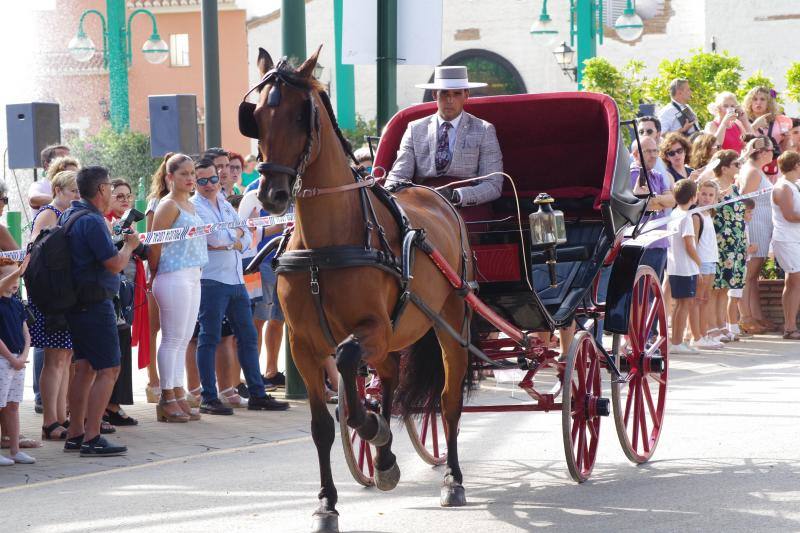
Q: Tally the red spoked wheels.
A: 4